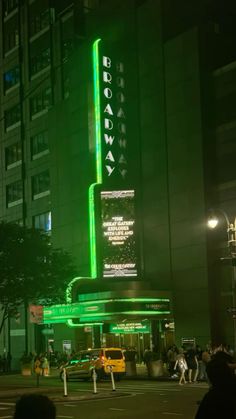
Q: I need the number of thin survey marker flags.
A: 0